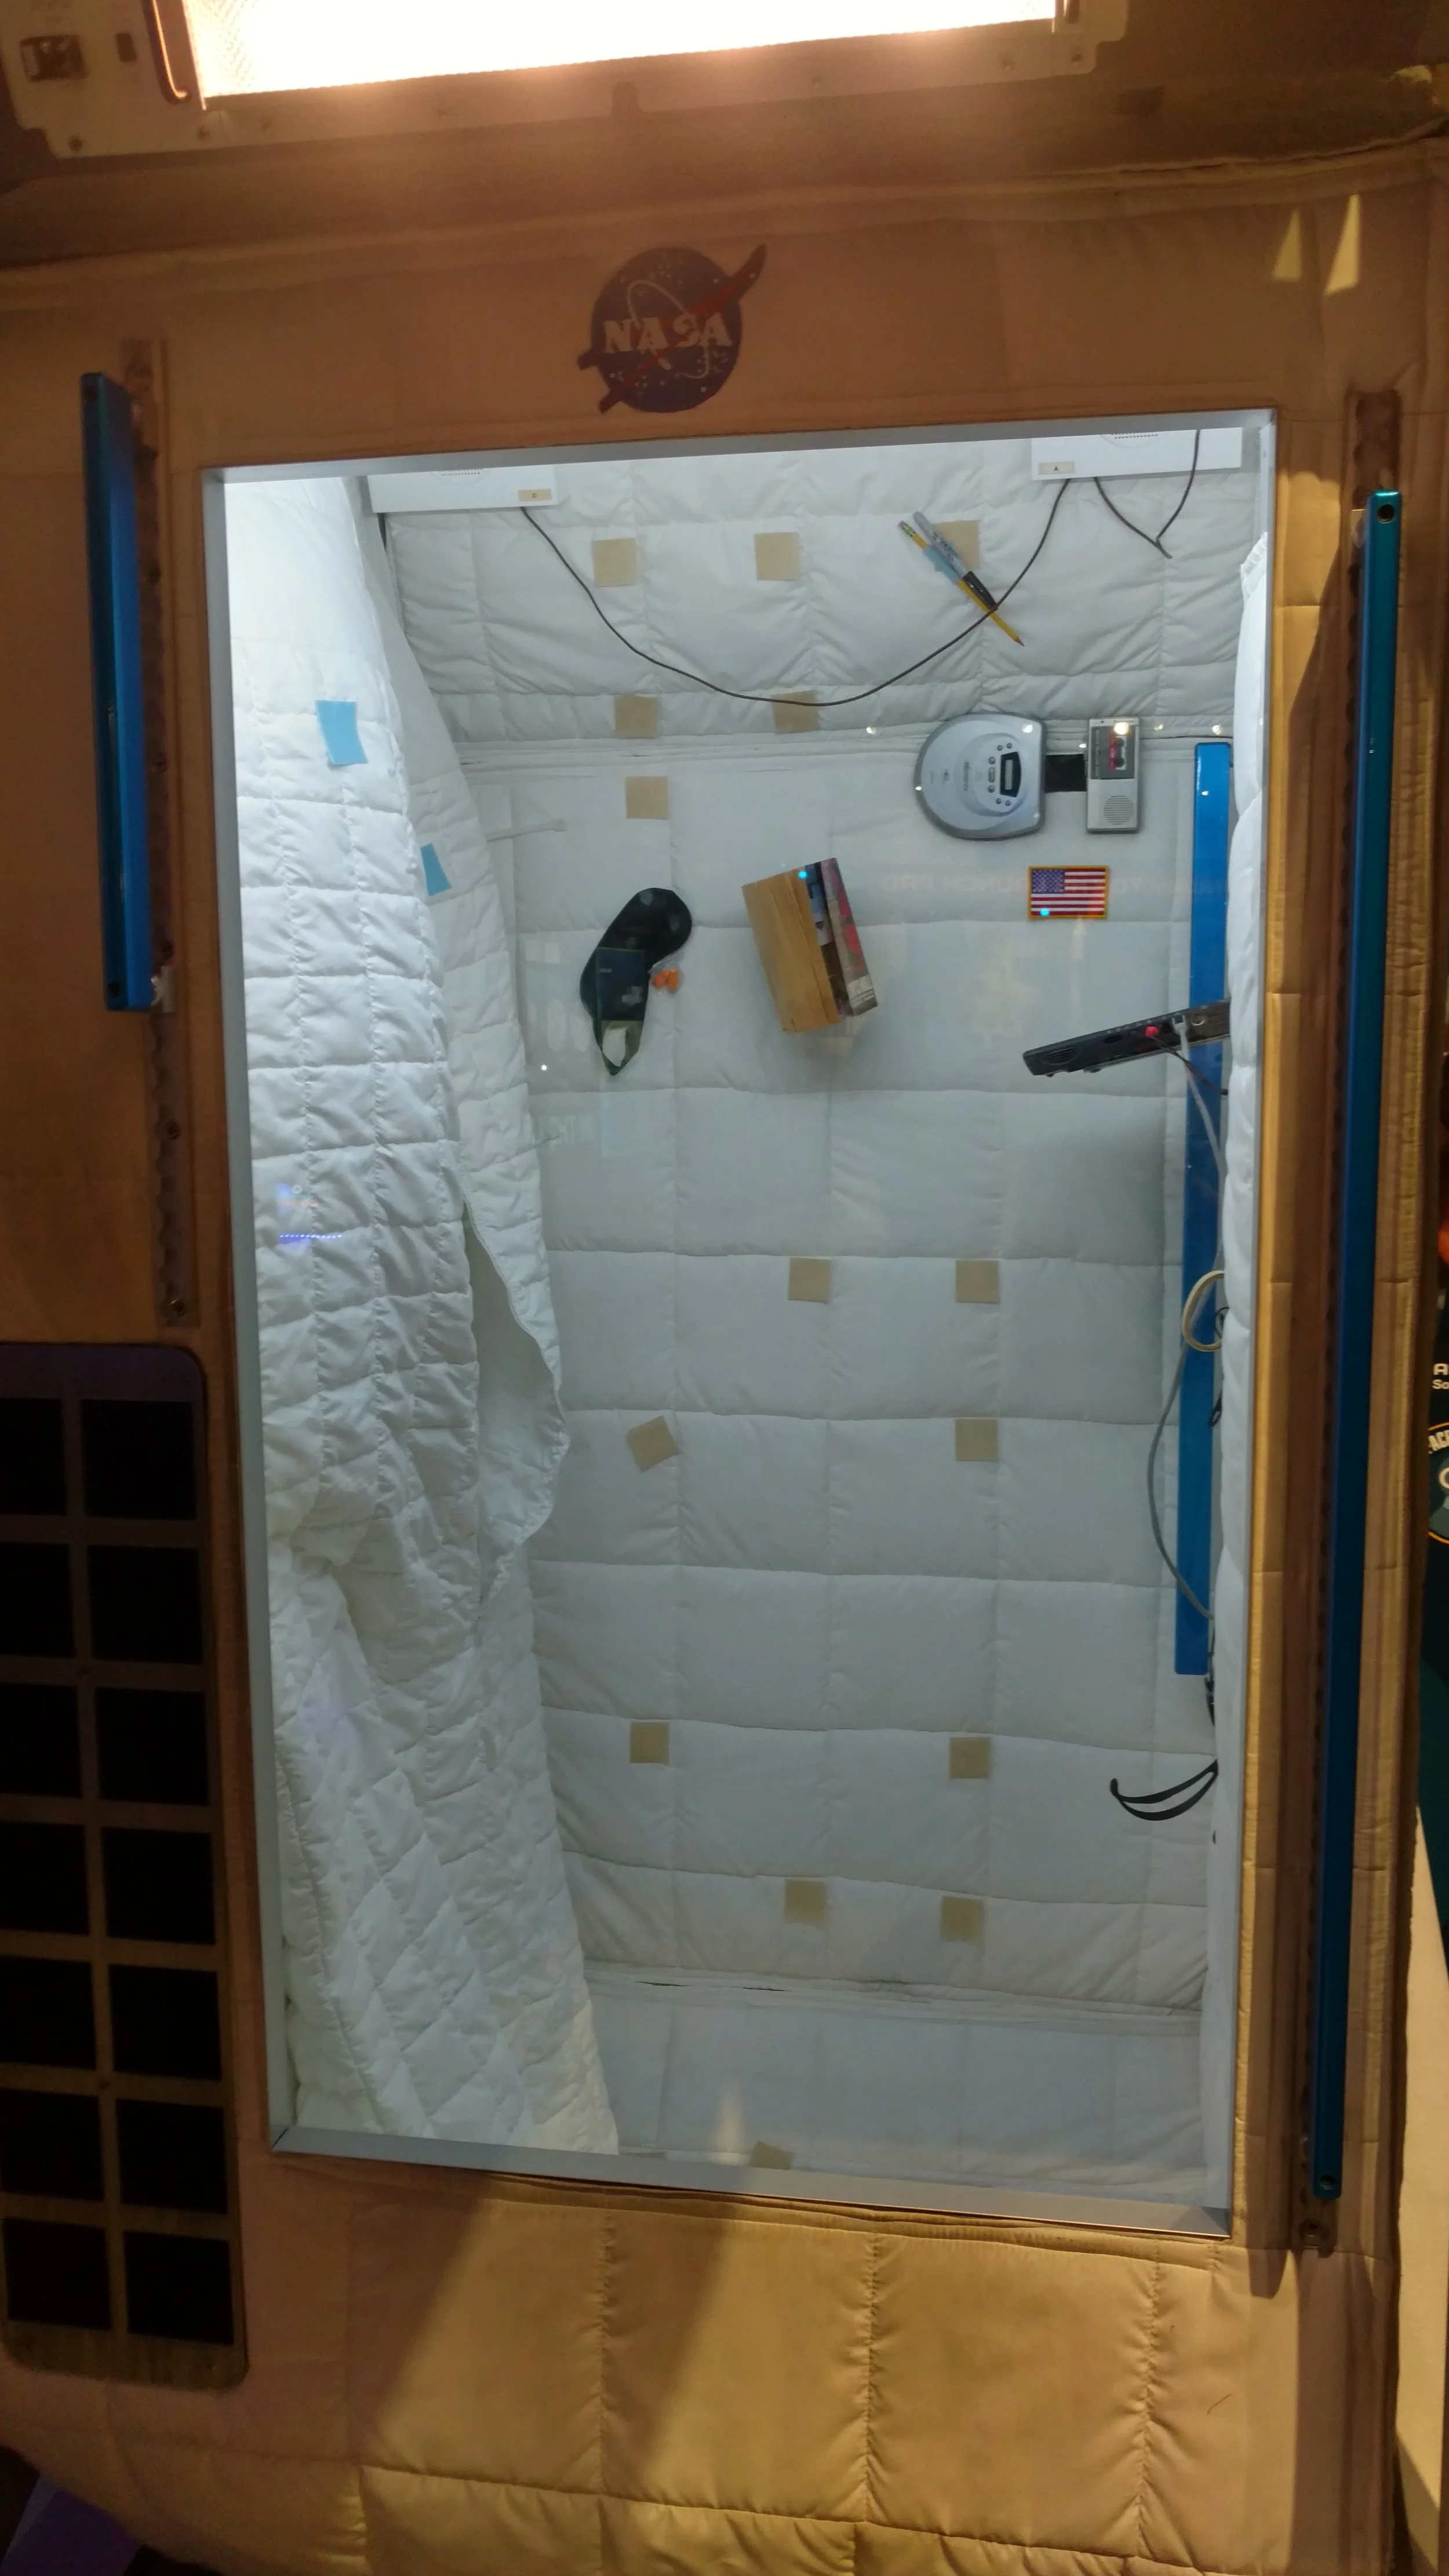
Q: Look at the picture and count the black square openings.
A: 14